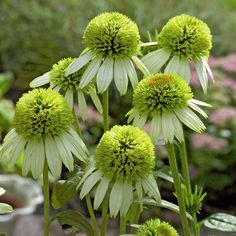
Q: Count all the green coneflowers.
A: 7